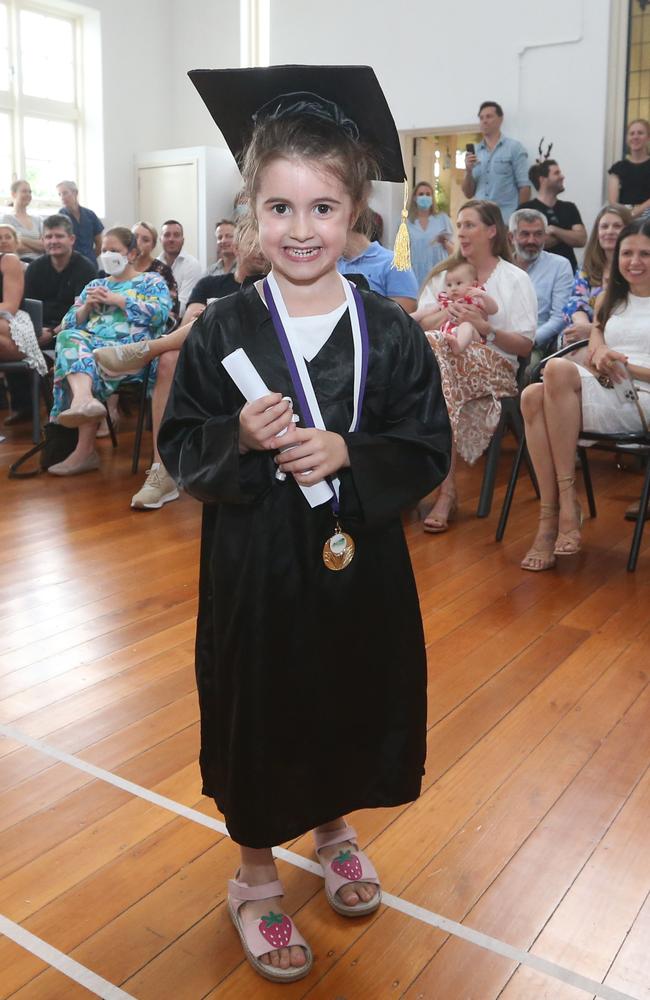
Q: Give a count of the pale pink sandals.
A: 2